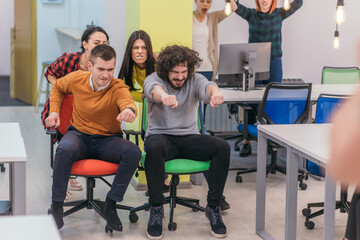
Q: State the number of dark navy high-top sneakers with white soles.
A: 2